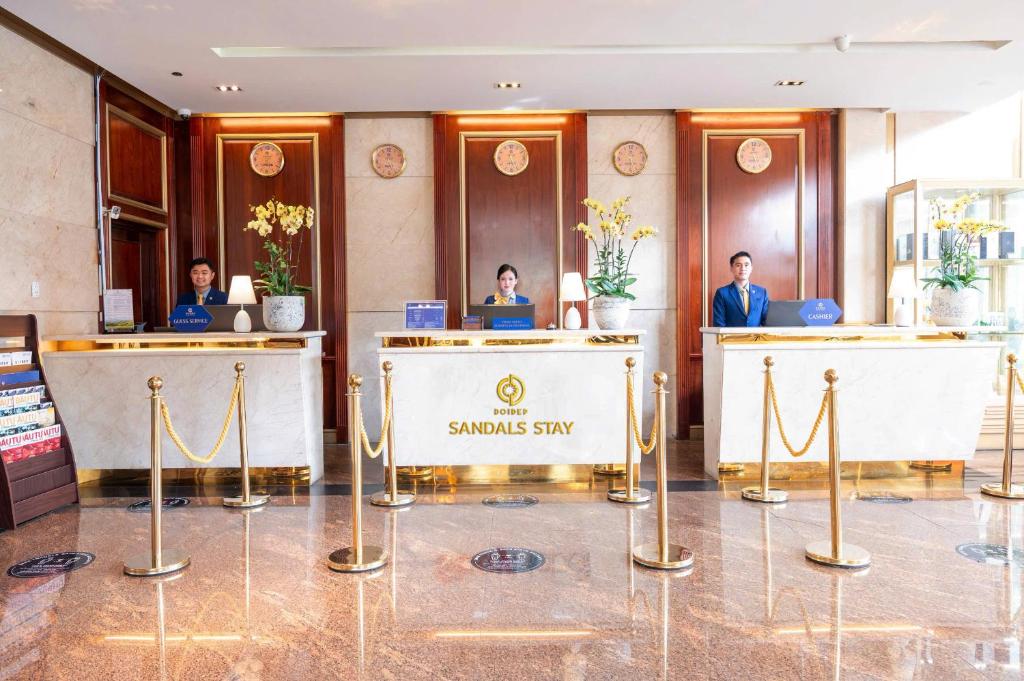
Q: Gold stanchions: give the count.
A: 9